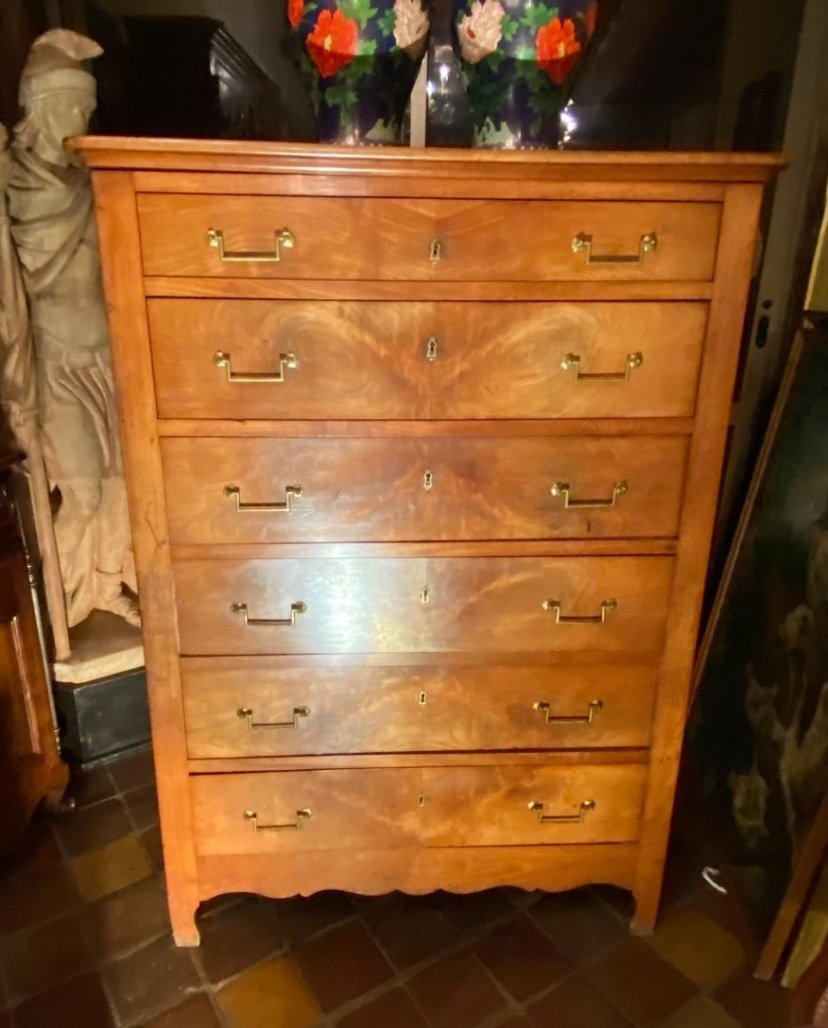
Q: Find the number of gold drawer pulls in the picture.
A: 12